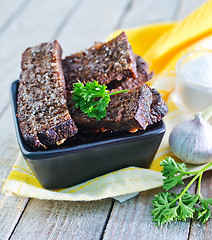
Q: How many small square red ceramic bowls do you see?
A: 0